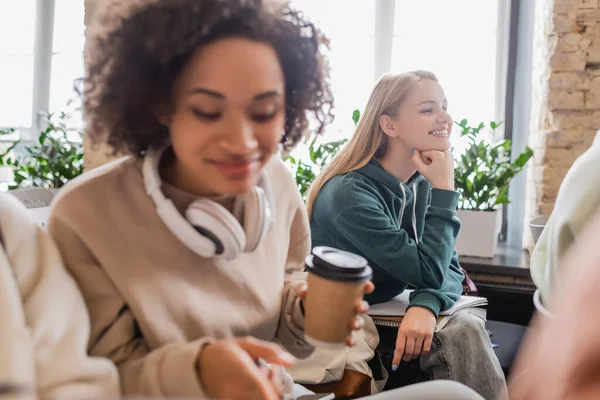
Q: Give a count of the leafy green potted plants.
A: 3